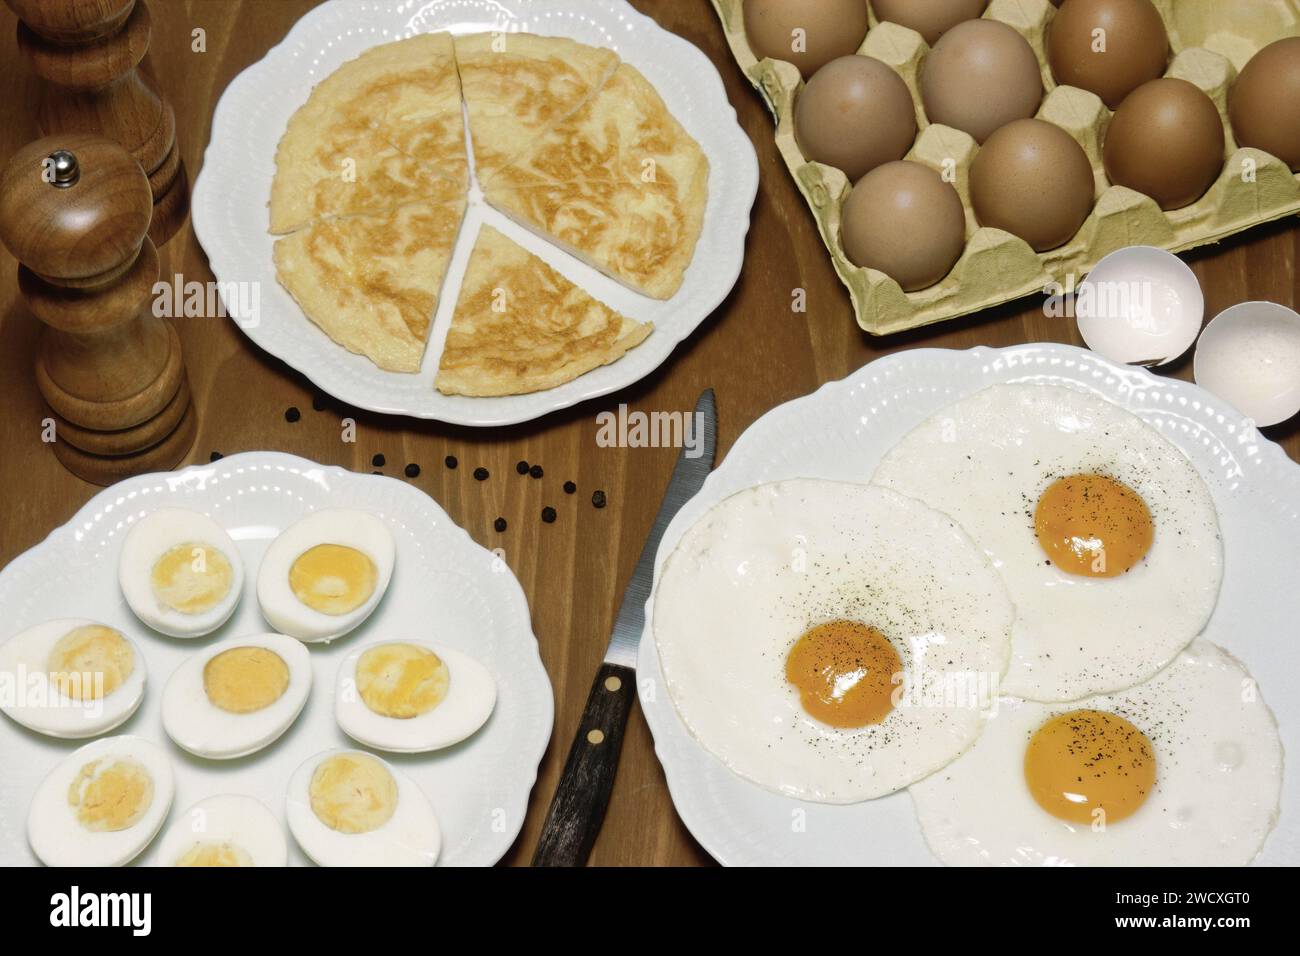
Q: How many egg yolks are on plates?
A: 11